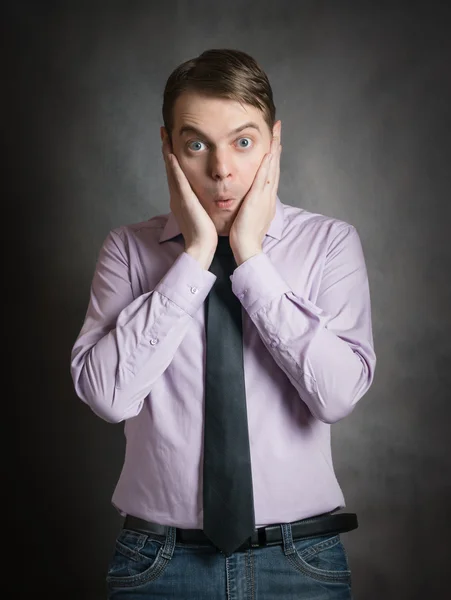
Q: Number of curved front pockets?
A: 2